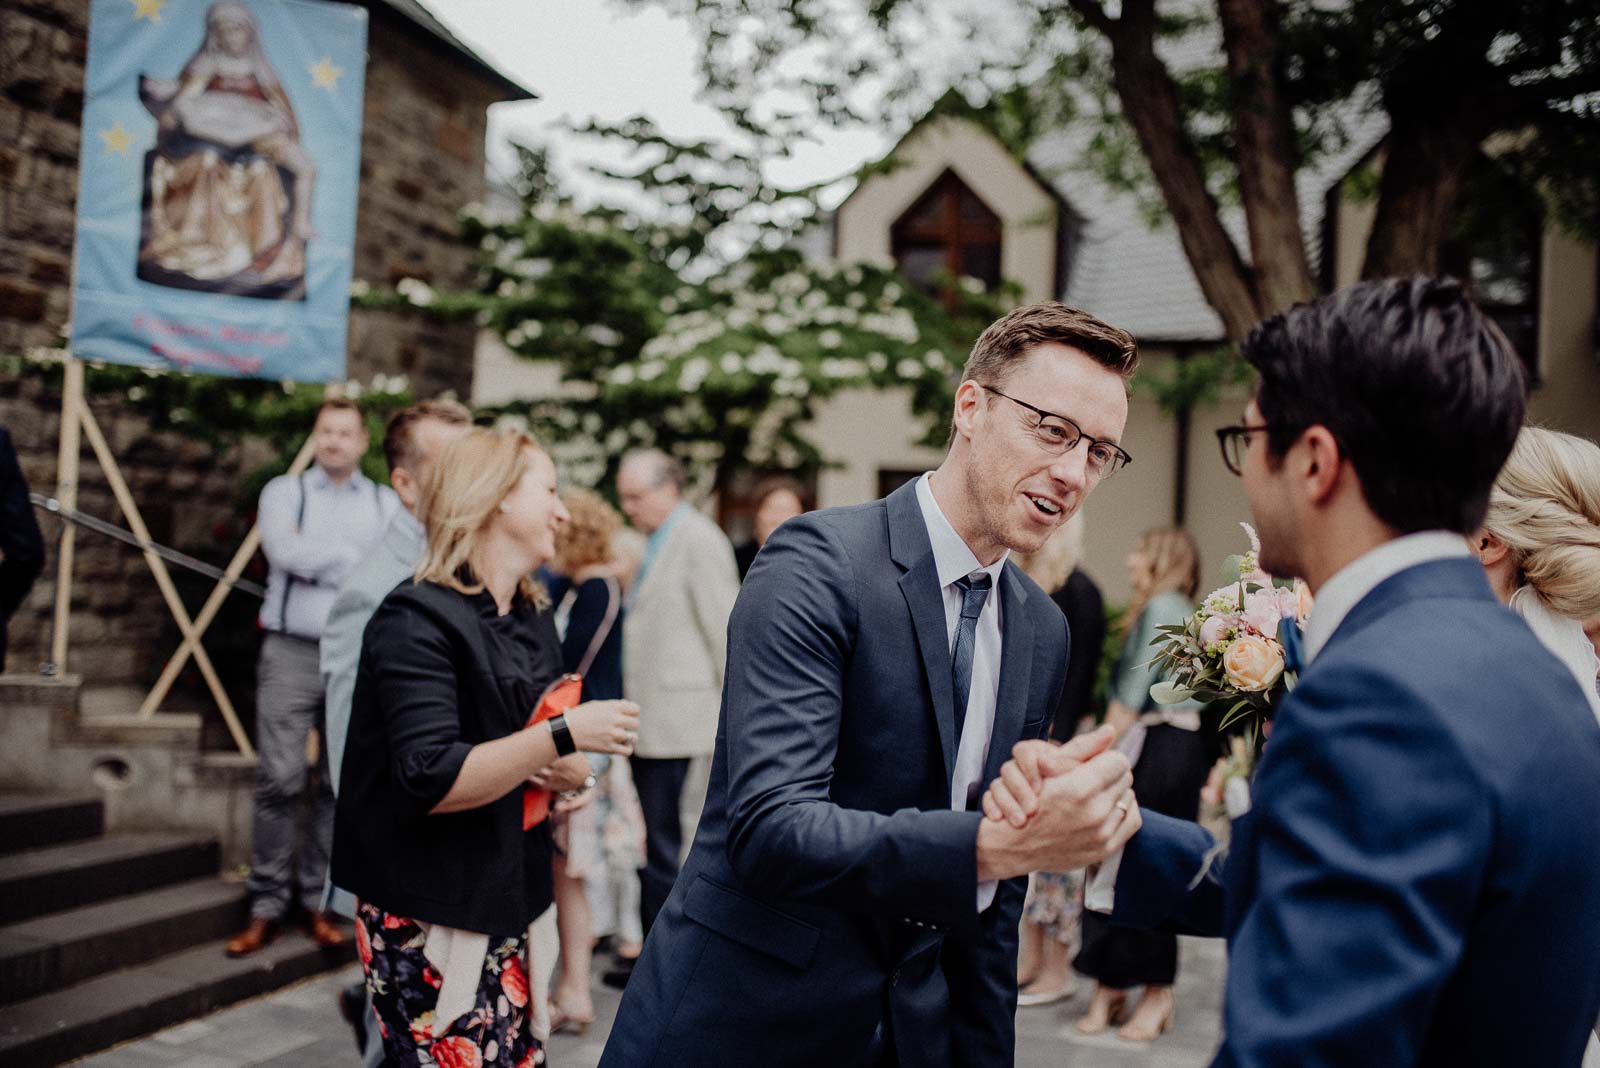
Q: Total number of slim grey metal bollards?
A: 0